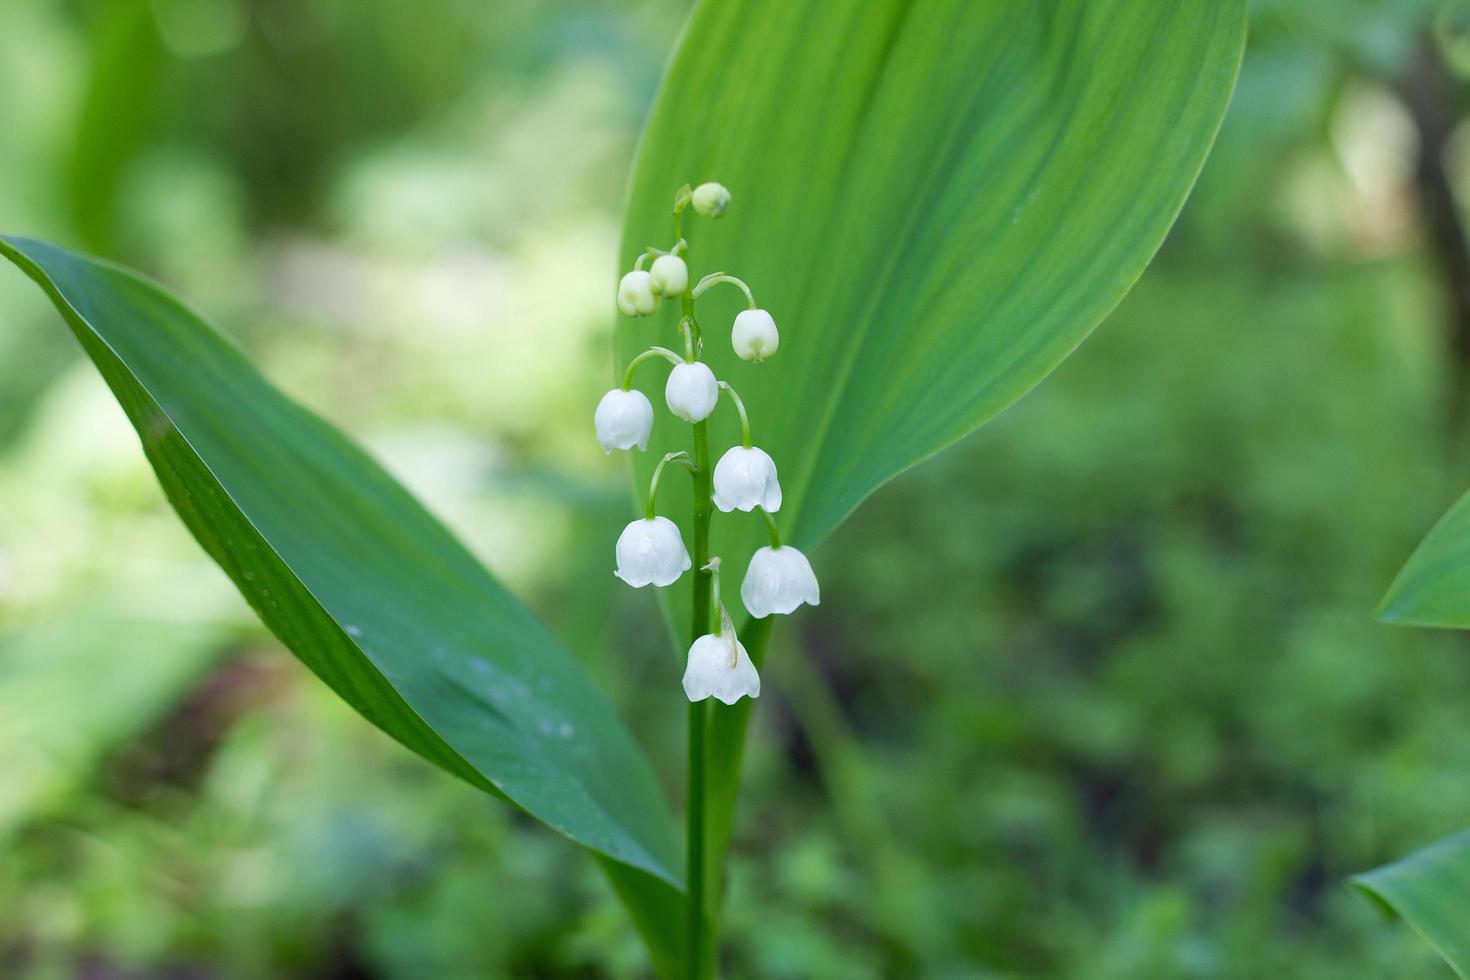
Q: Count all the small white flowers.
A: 10